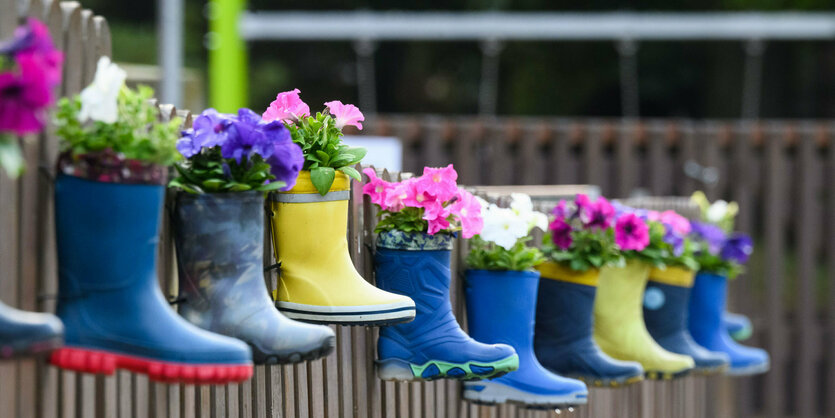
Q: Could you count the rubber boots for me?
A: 11